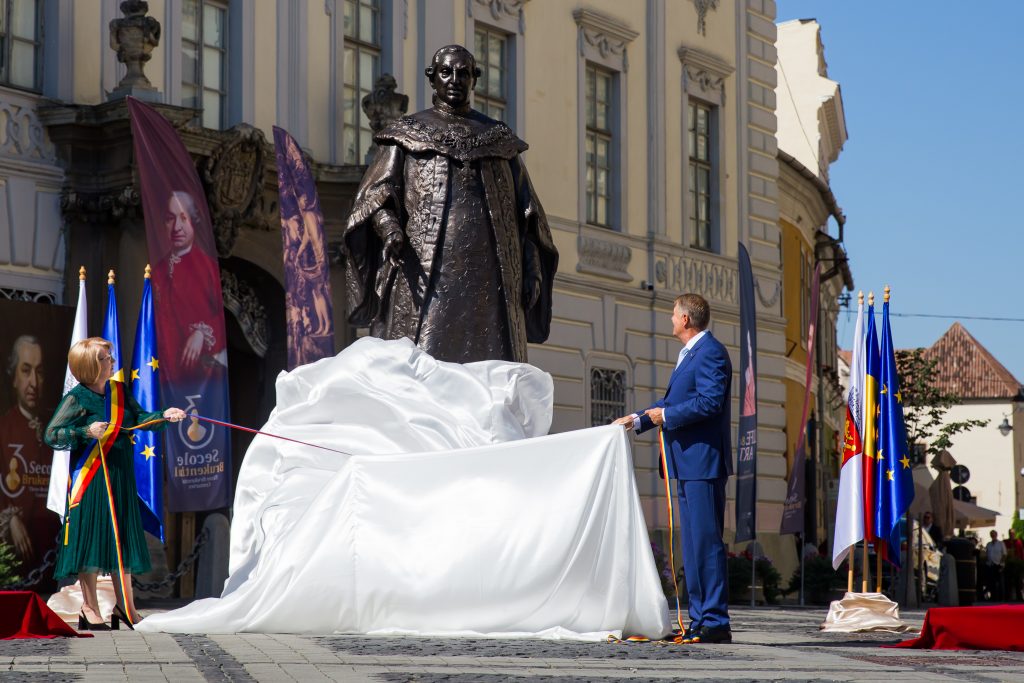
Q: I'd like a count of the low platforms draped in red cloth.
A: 2